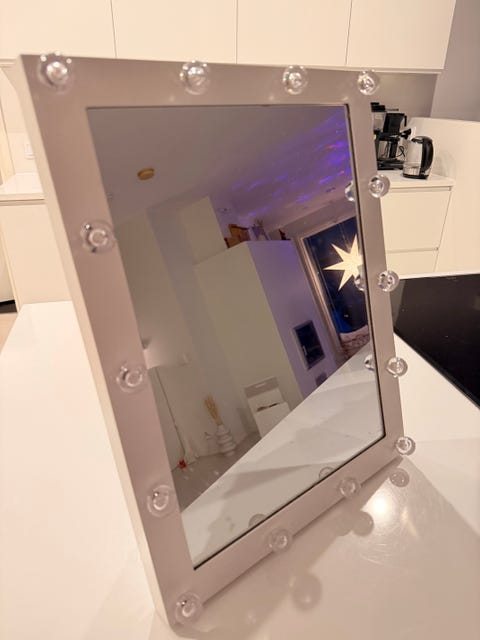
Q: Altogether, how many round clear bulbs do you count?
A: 14